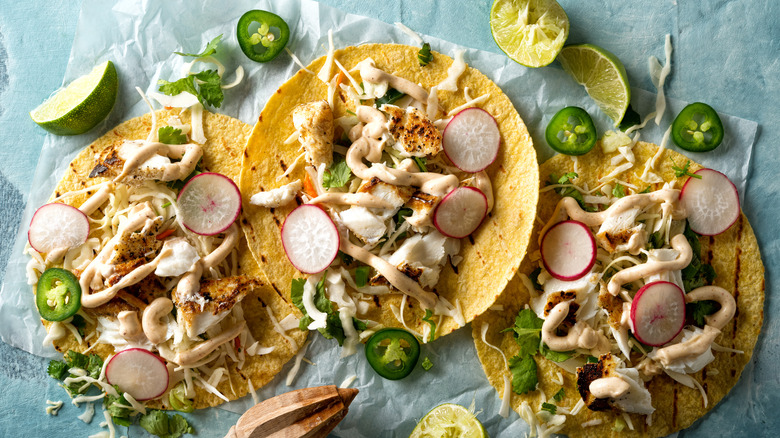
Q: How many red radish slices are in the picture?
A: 9